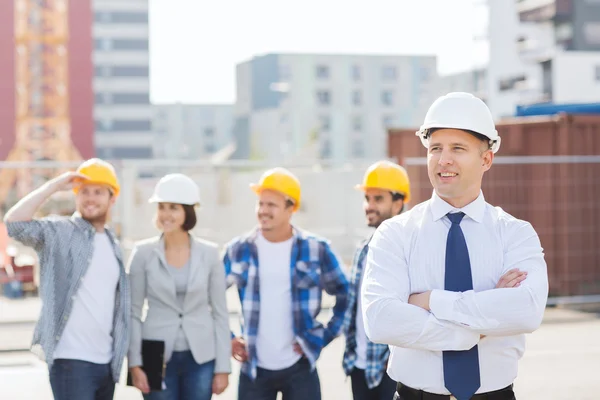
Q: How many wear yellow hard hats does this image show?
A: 3